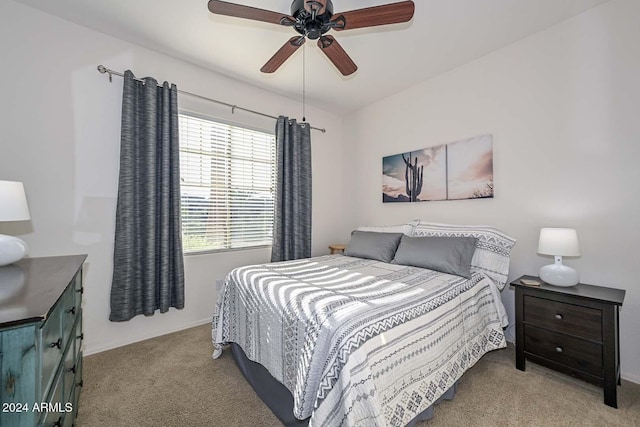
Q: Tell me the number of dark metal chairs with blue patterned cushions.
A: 0